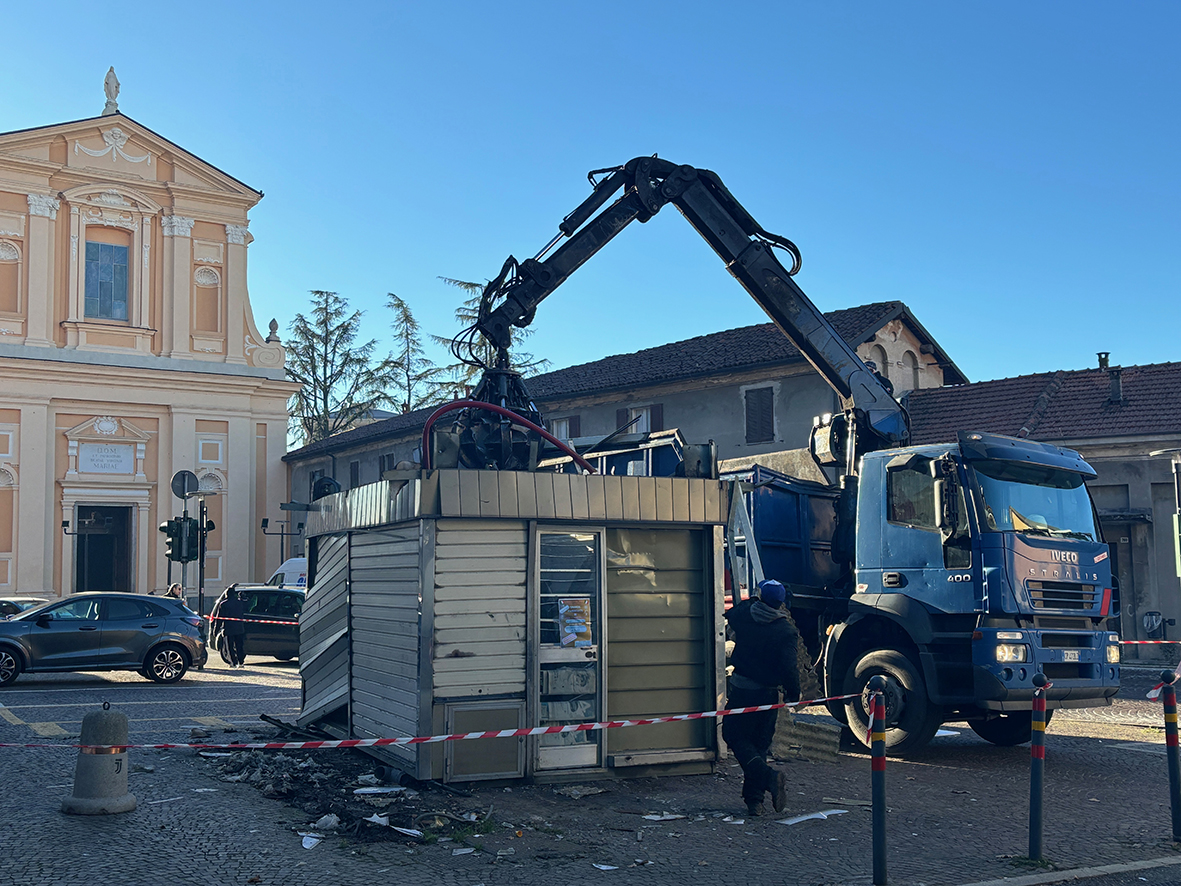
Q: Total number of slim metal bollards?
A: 3